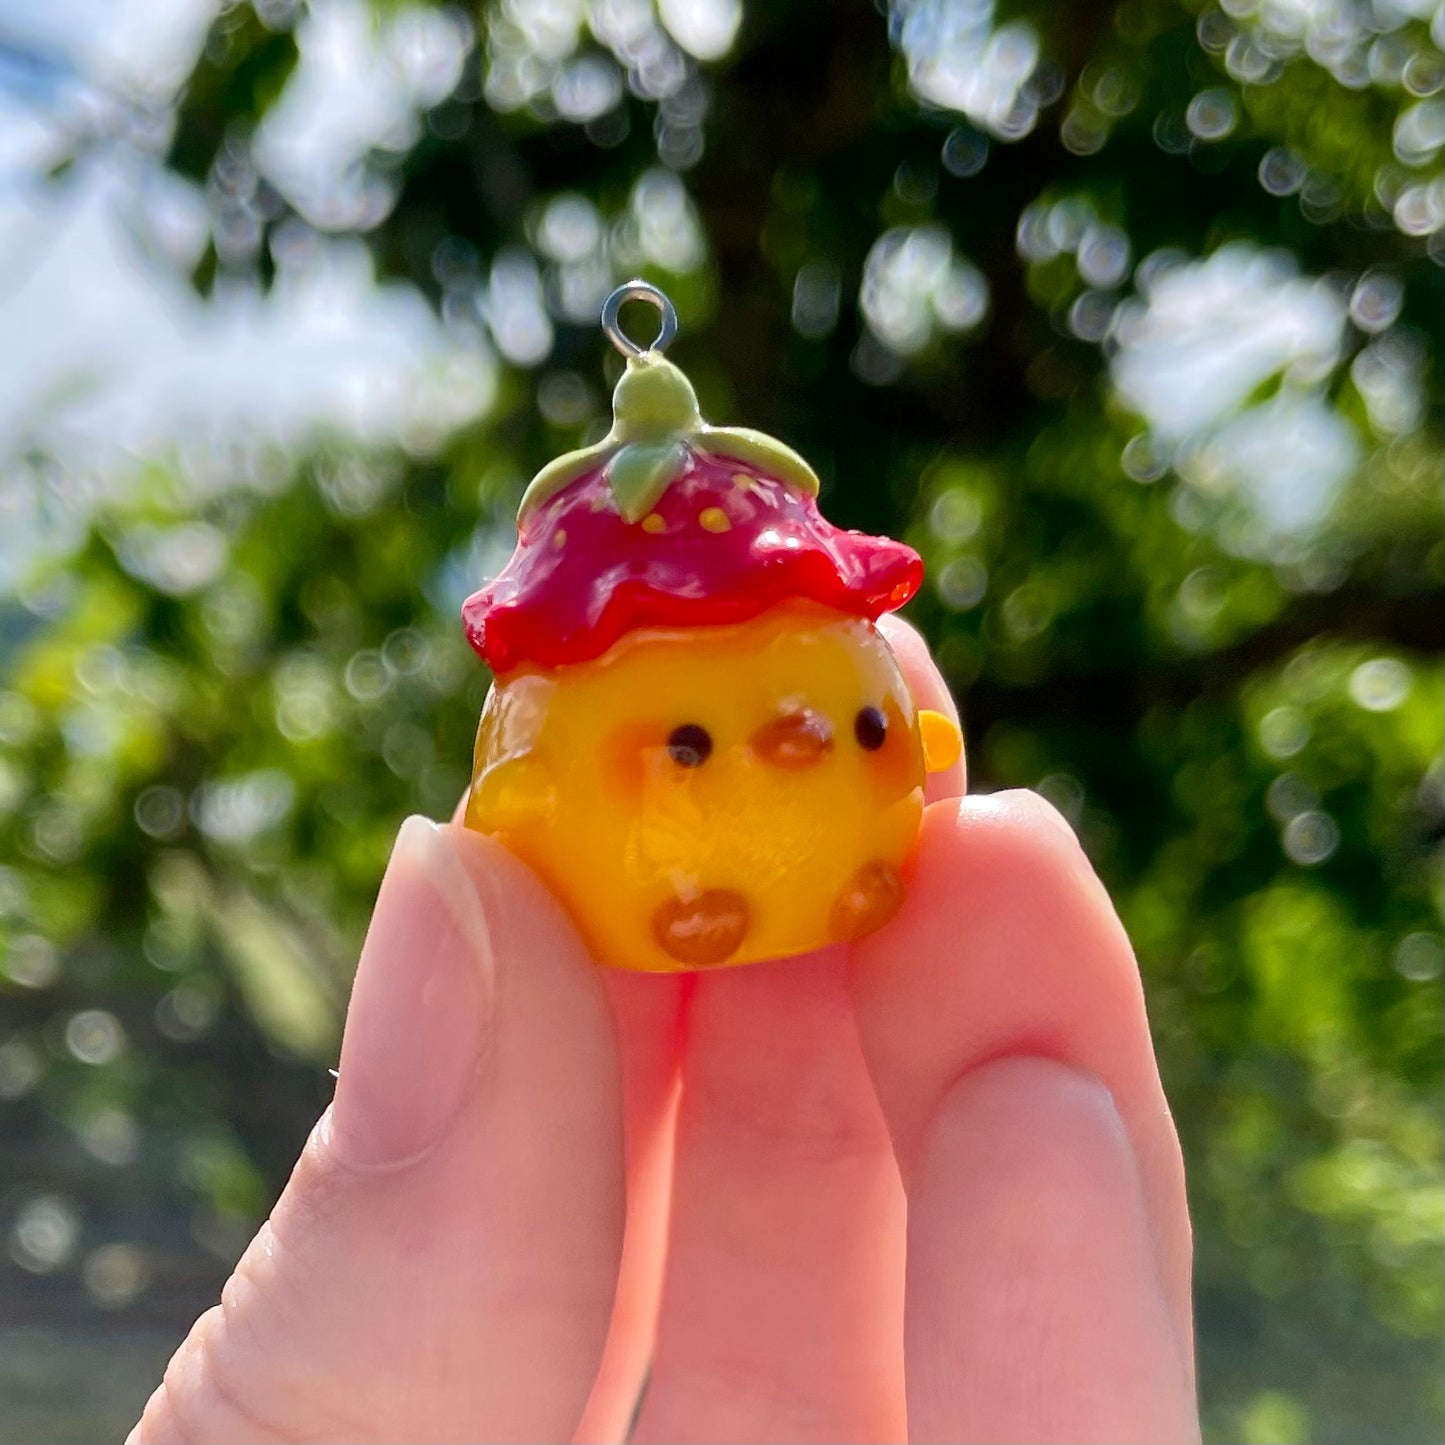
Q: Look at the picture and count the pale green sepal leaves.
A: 3